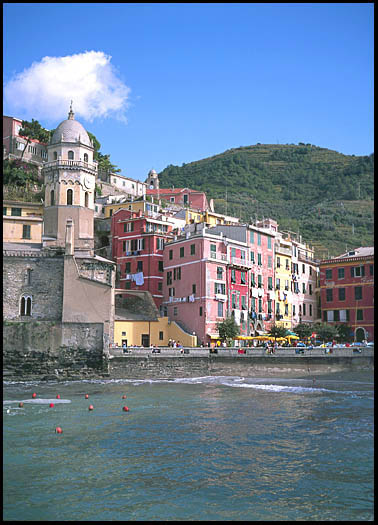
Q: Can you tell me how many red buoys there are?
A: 9